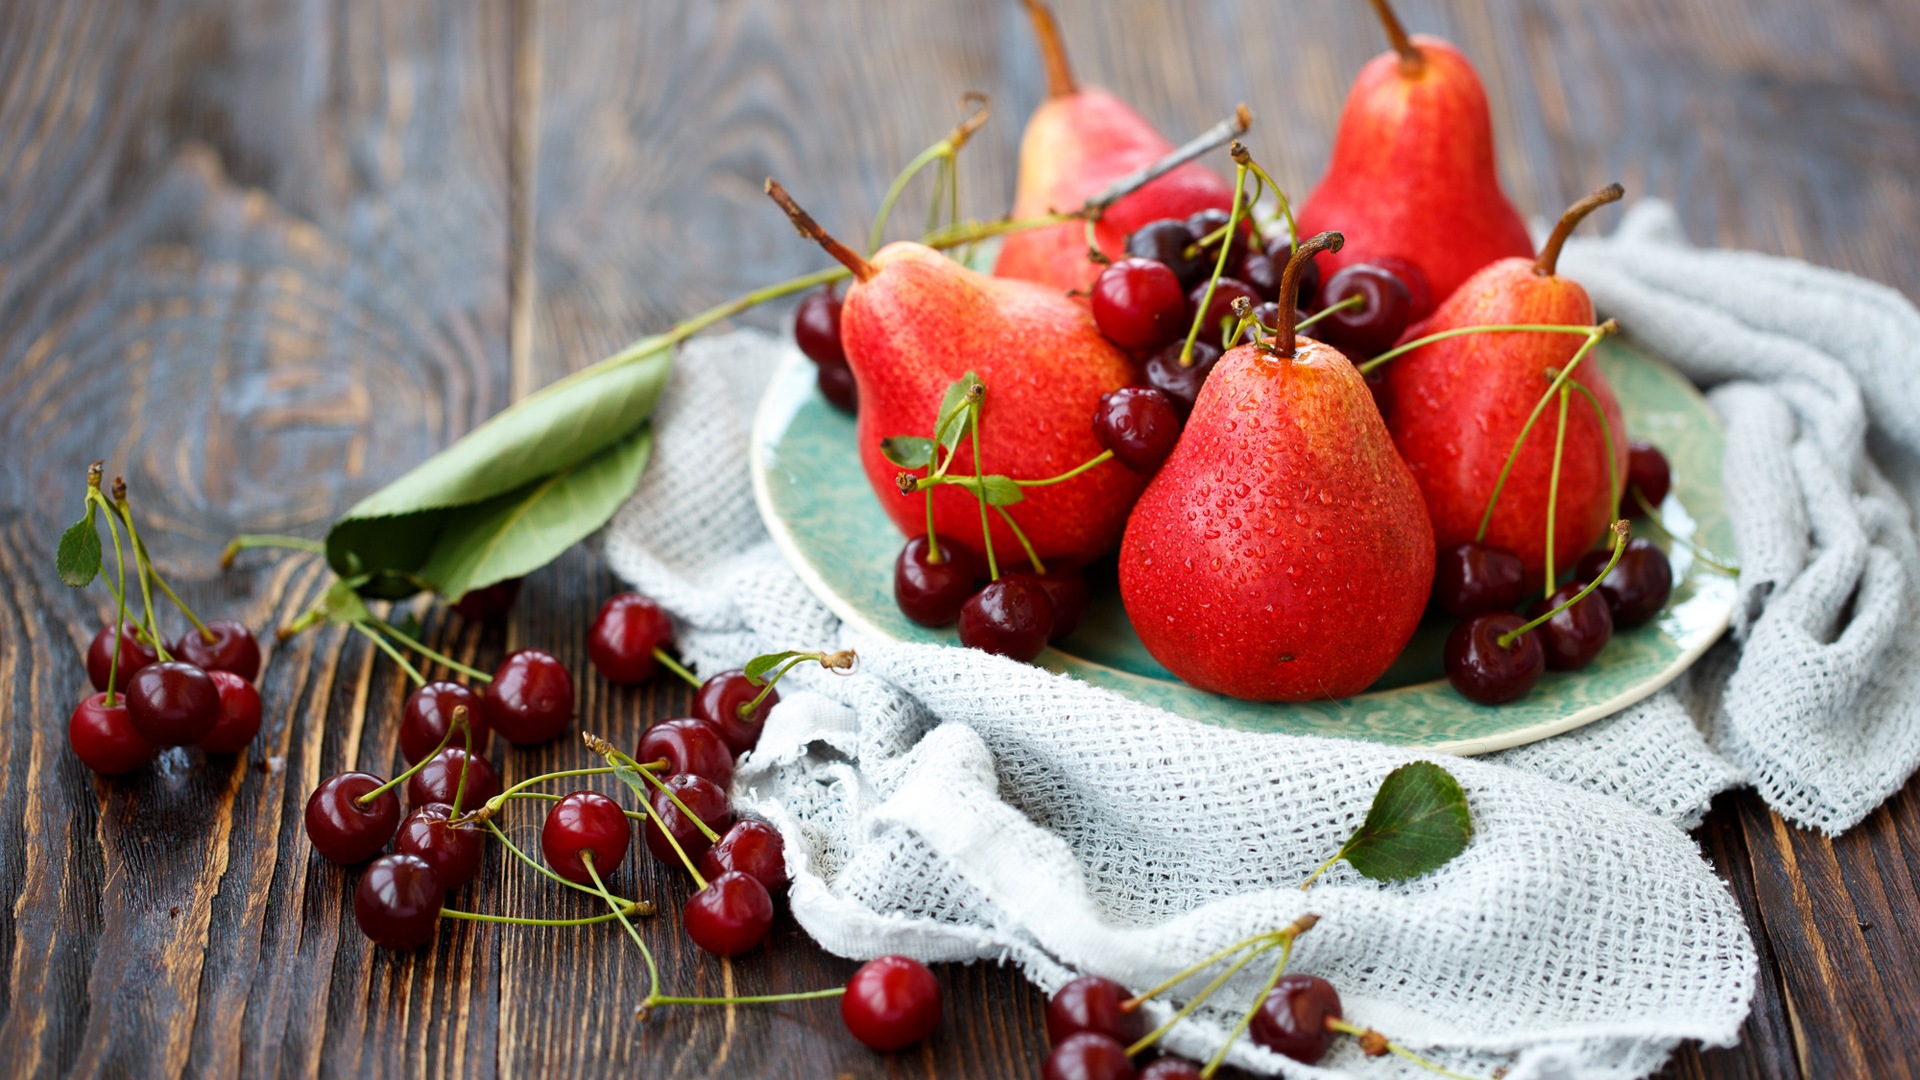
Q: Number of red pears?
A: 5